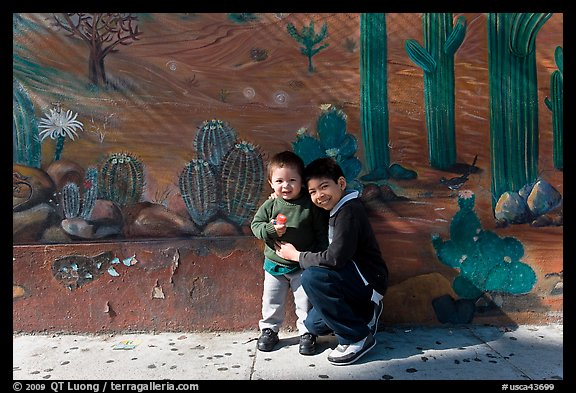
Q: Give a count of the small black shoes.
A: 2